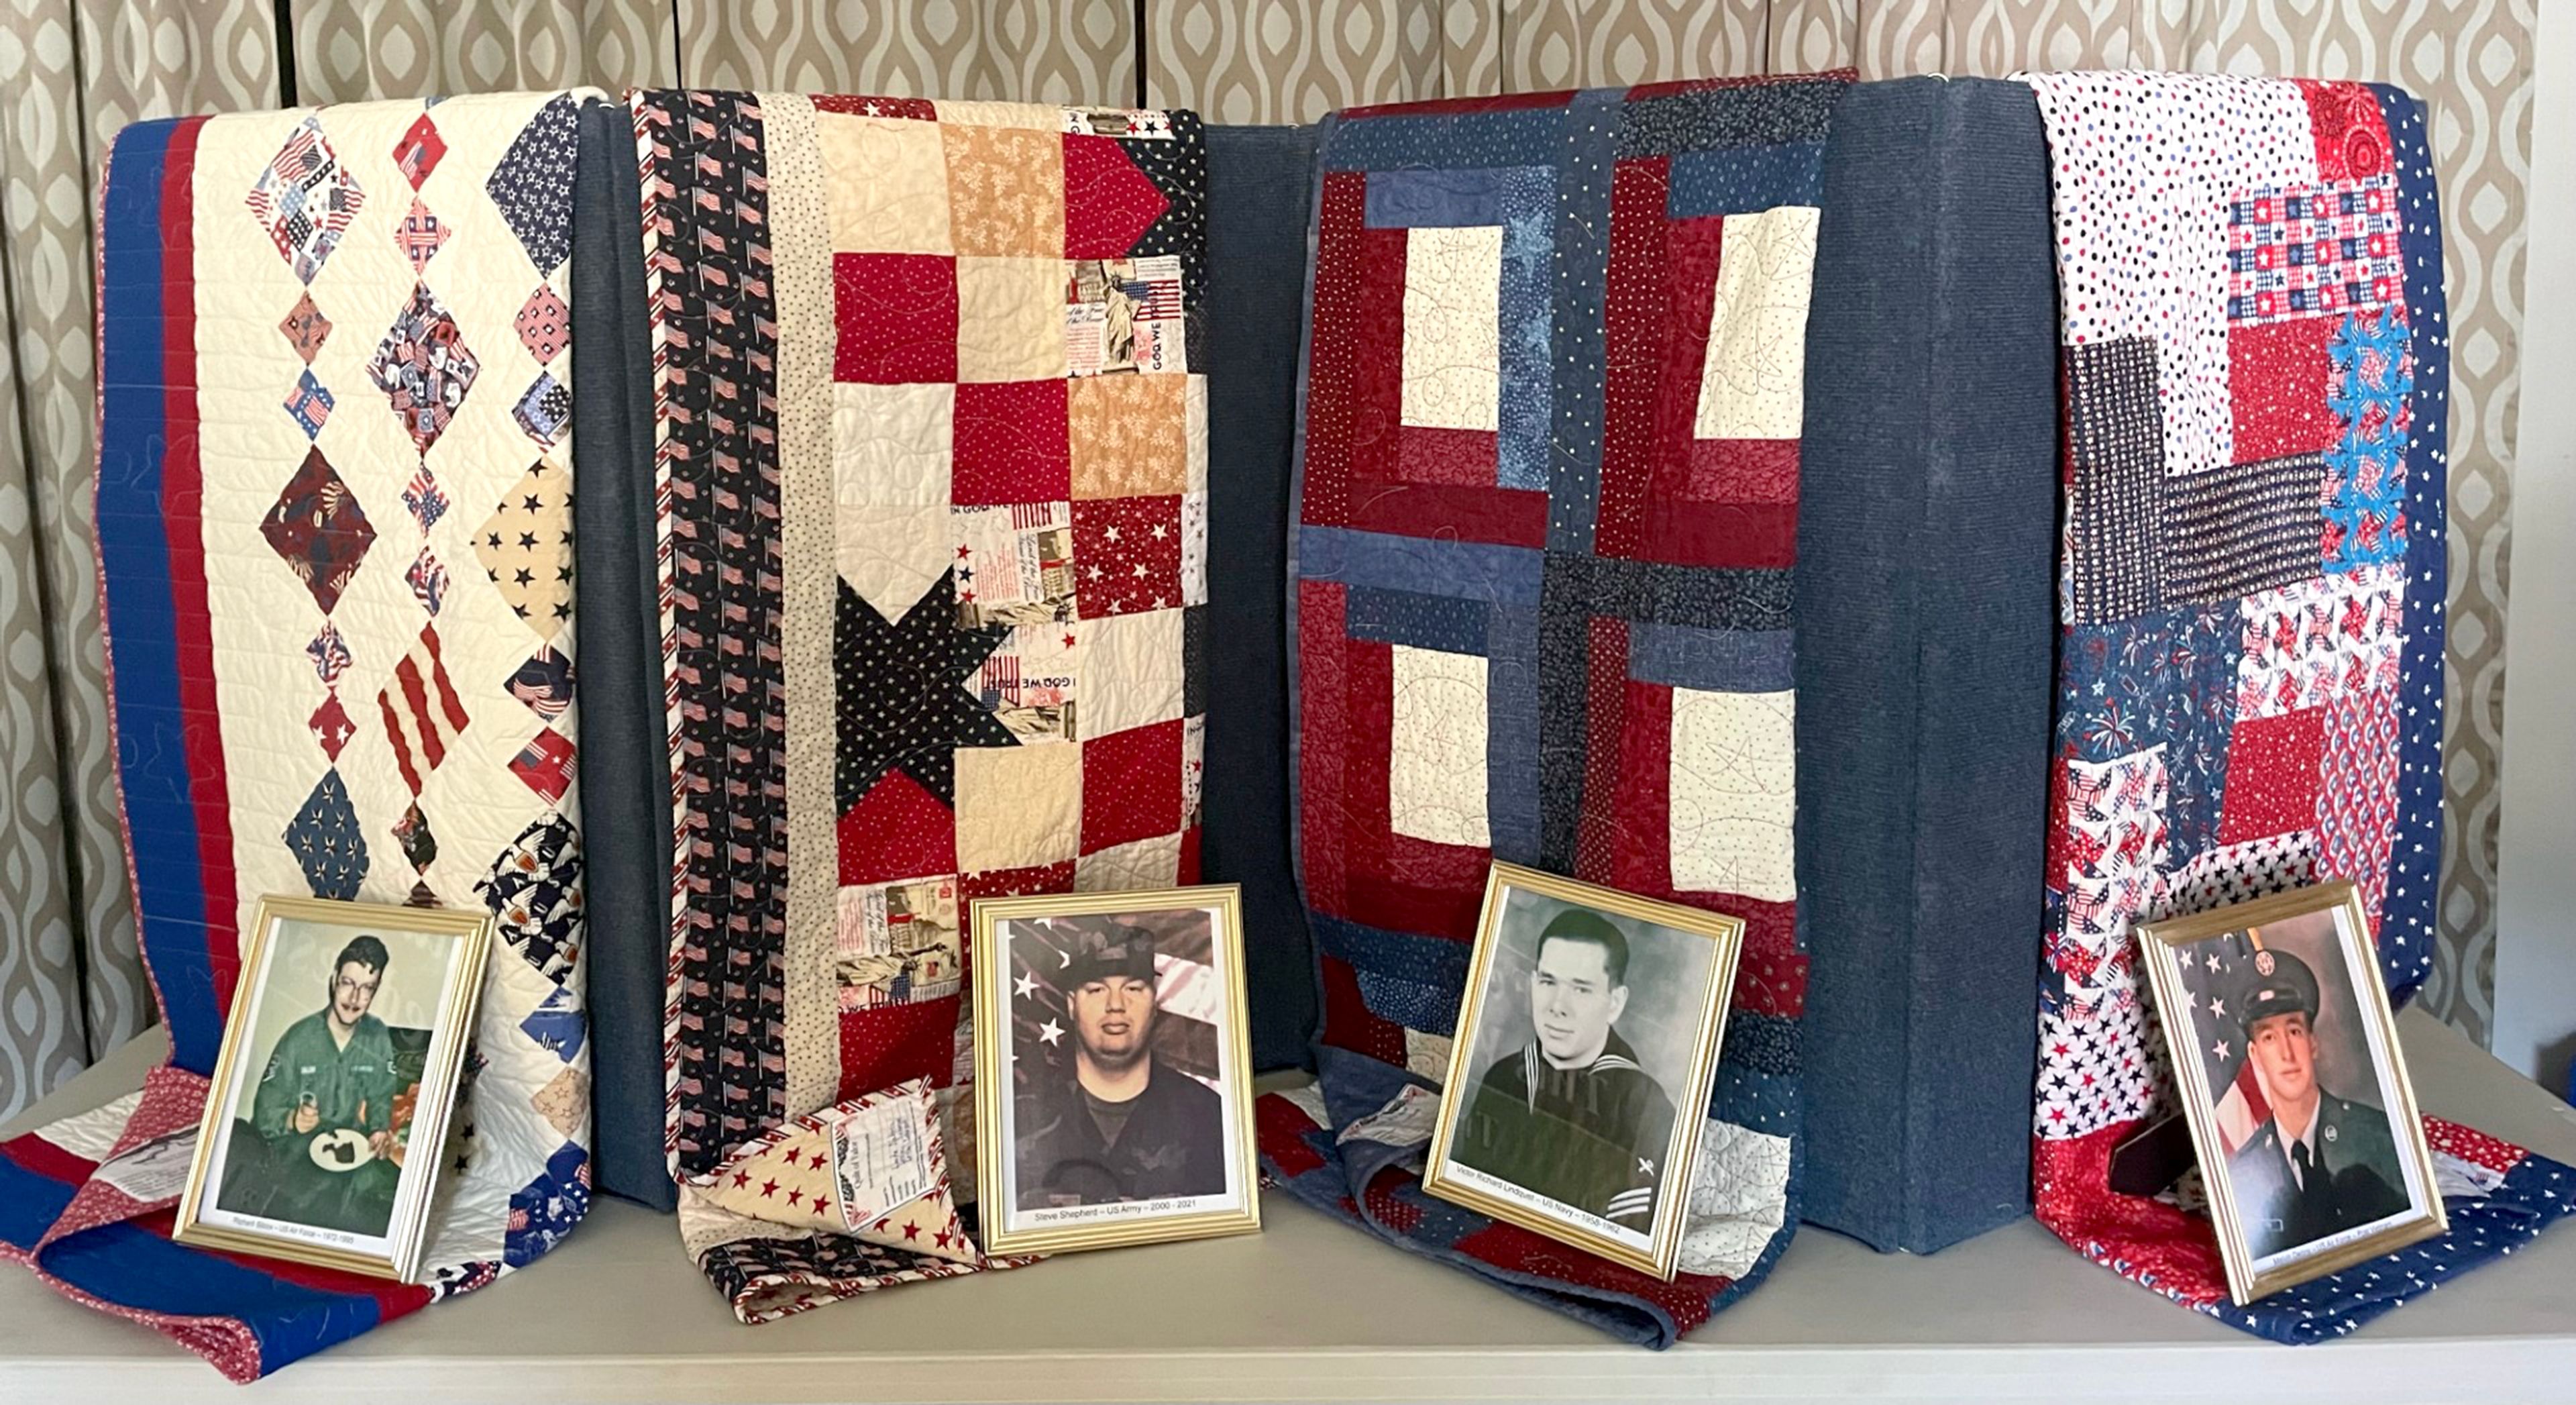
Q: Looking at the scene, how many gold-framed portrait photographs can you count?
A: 4